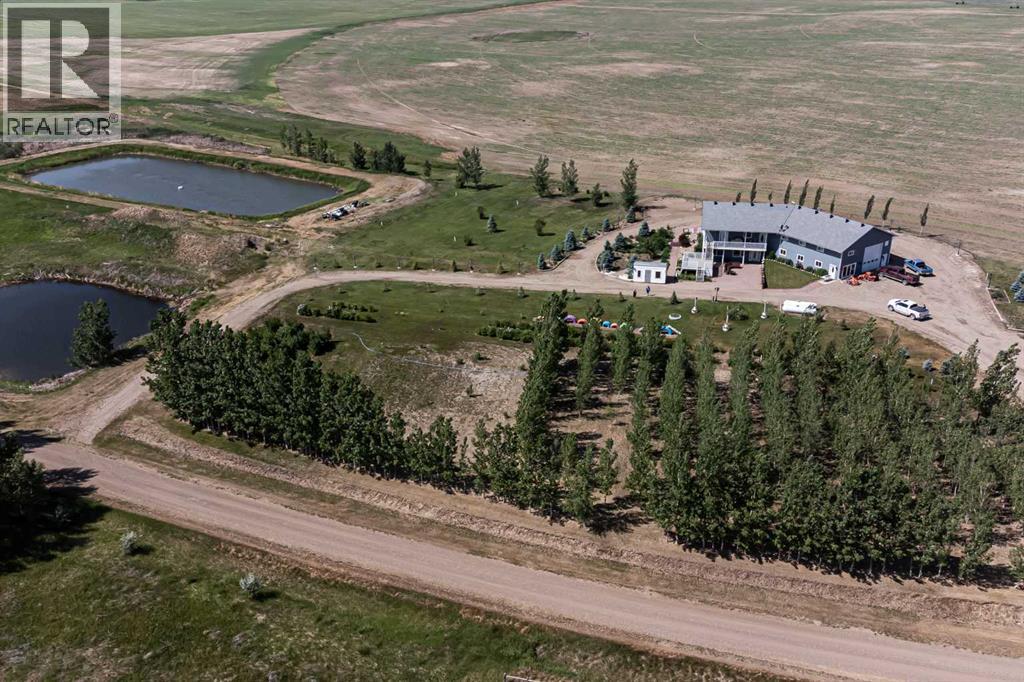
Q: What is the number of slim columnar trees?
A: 10